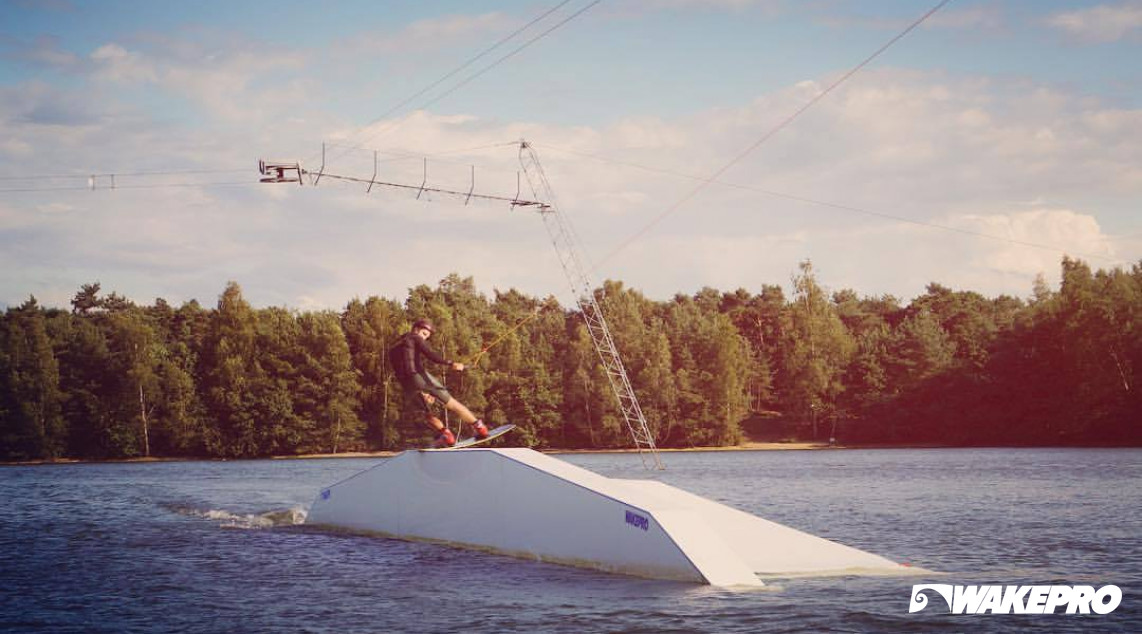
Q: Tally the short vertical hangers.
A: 5